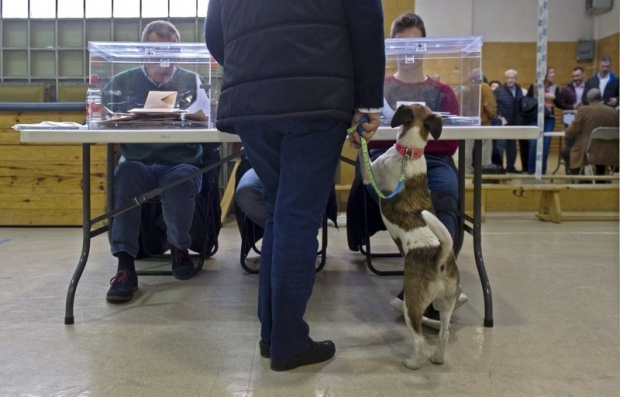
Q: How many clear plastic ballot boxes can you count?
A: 2